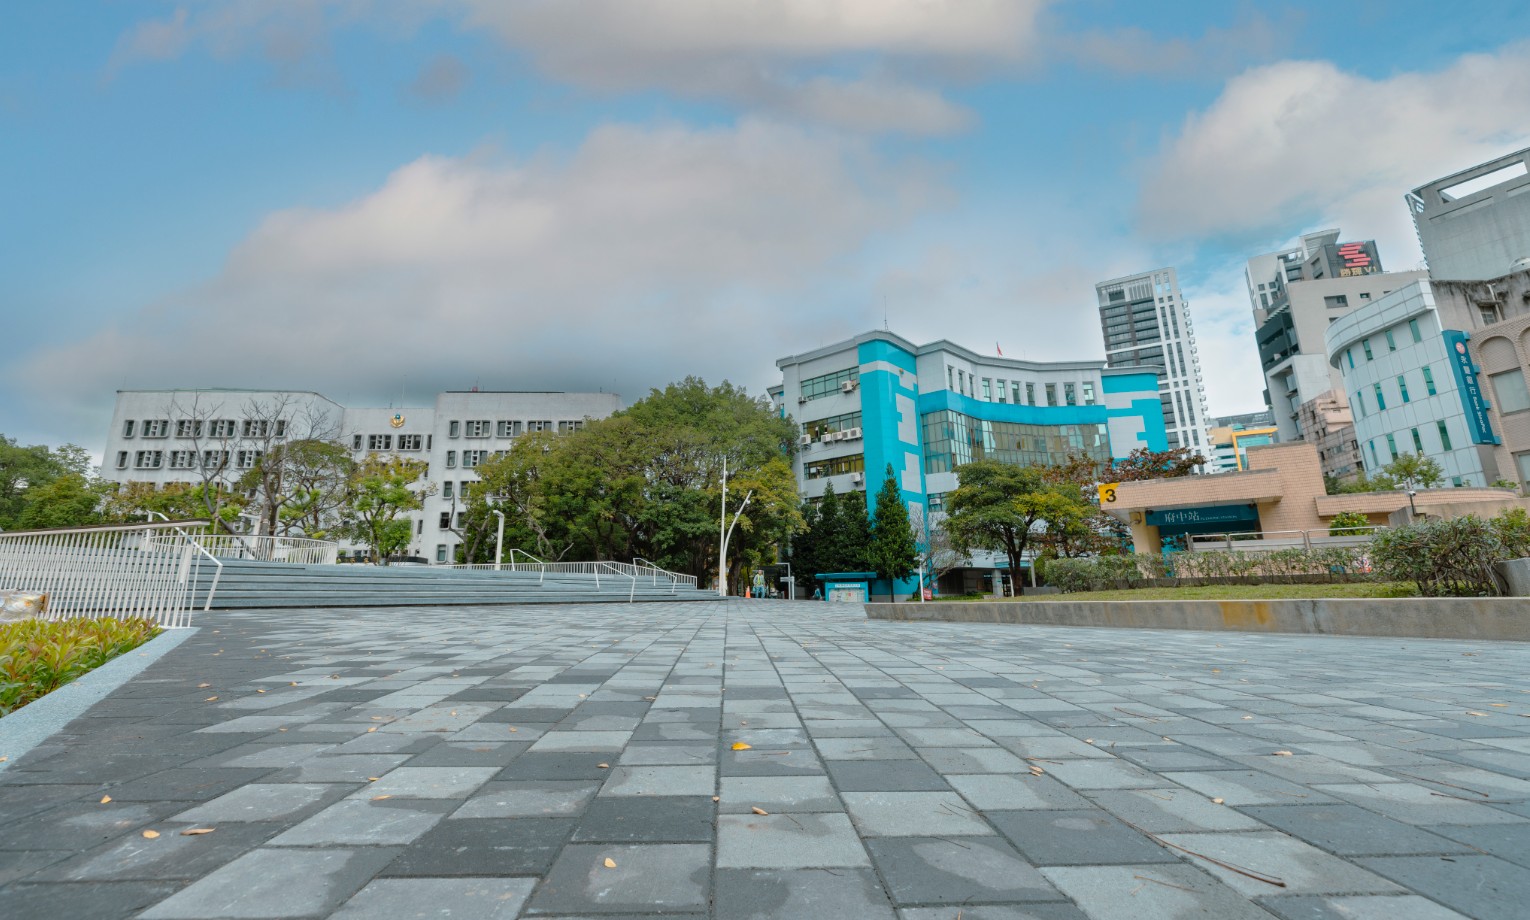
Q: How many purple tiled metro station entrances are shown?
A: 0